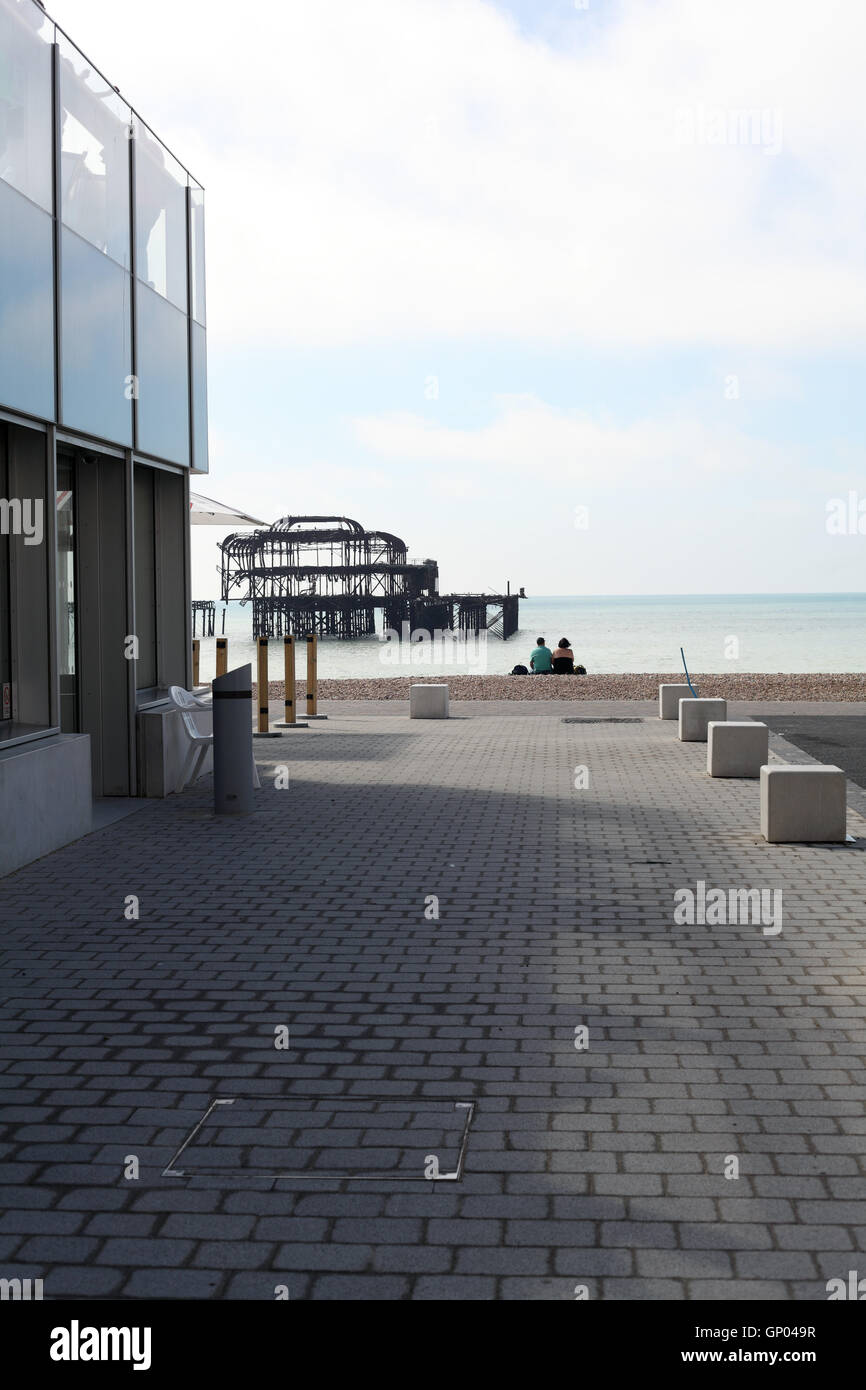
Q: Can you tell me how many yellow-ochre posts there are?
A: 5